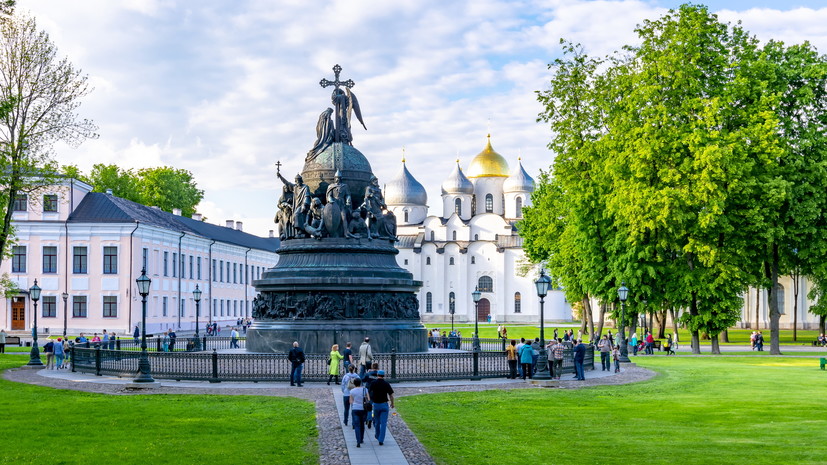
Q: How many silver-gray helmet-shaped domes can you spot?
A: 3